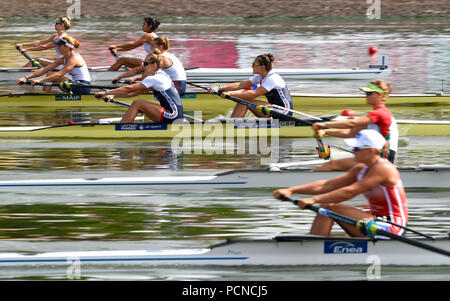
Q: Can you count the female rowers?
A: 8